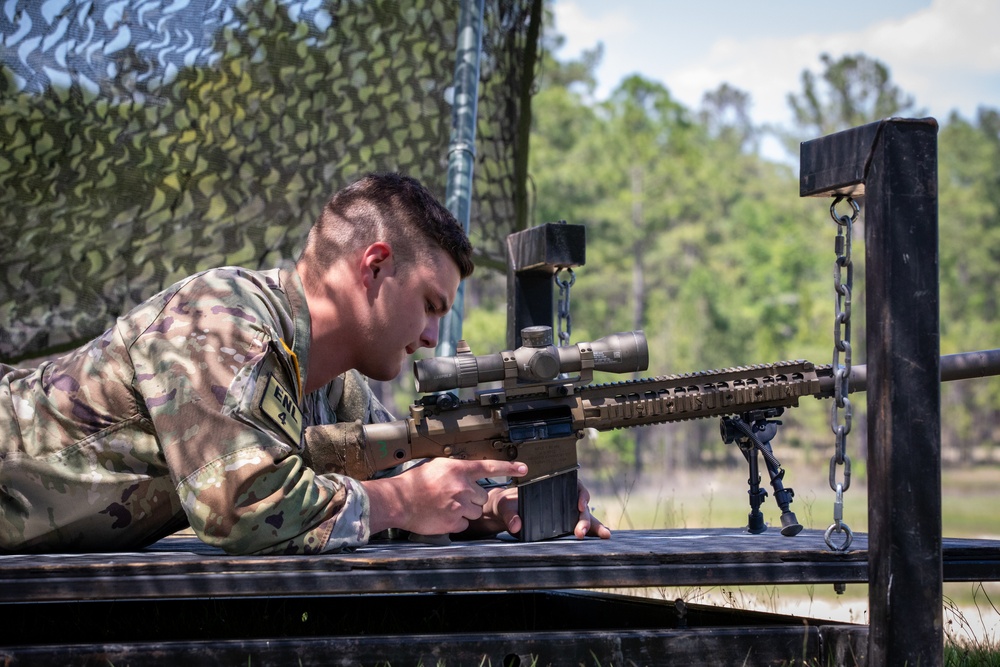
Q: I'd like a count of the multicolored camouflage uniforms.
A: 1